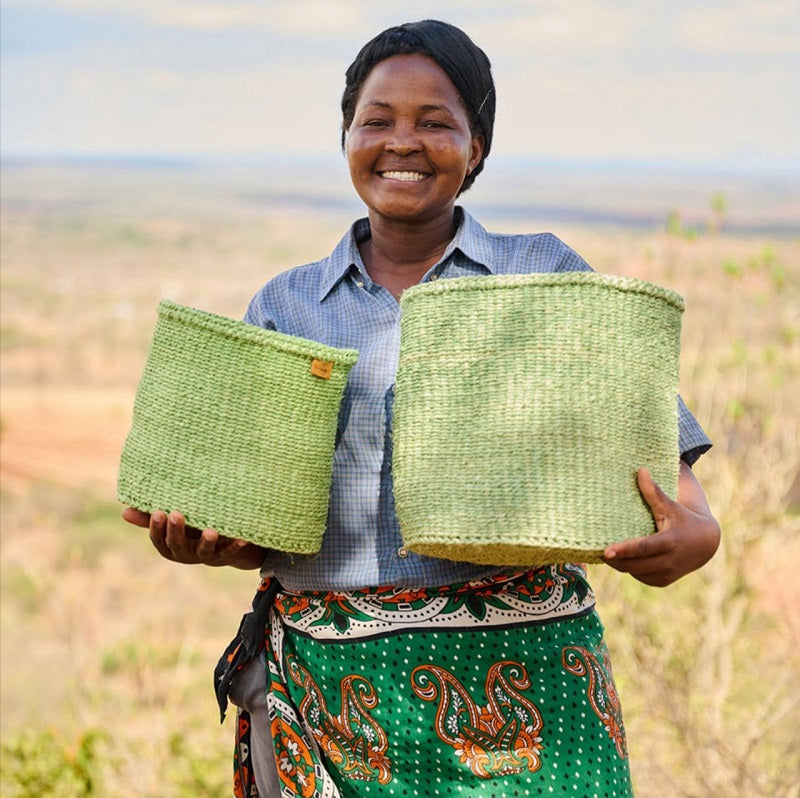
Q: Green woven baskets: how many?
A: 2